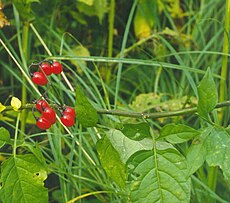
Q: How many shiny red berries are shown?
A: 8